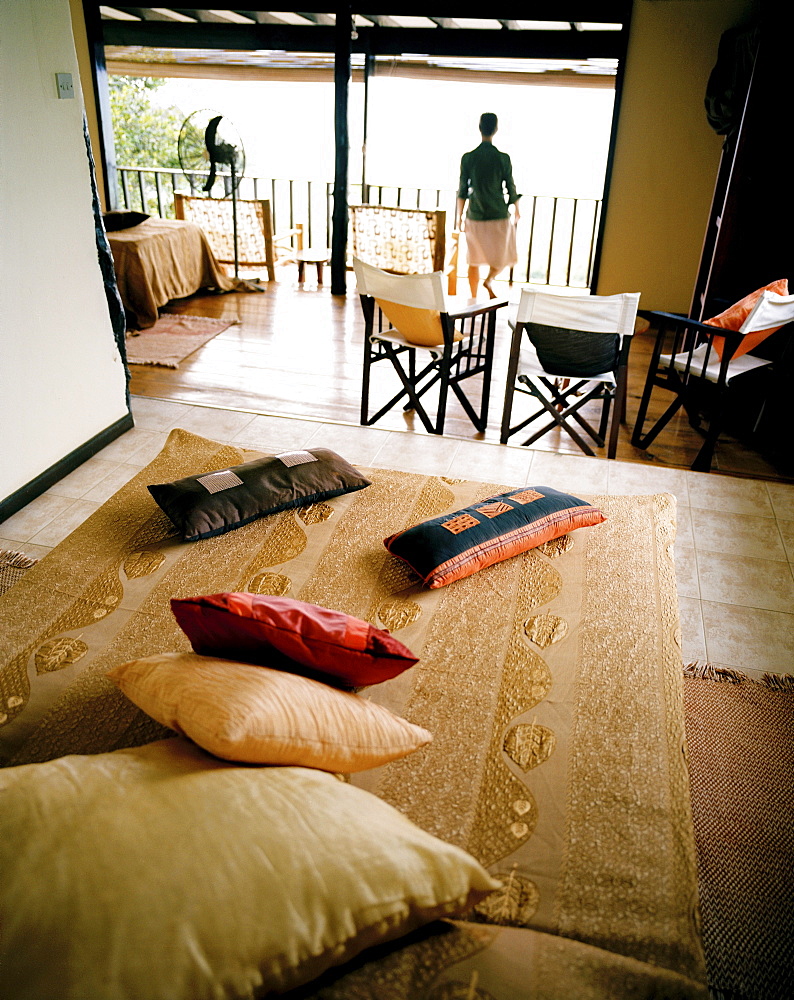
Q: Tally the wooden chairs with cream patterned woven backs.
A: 2